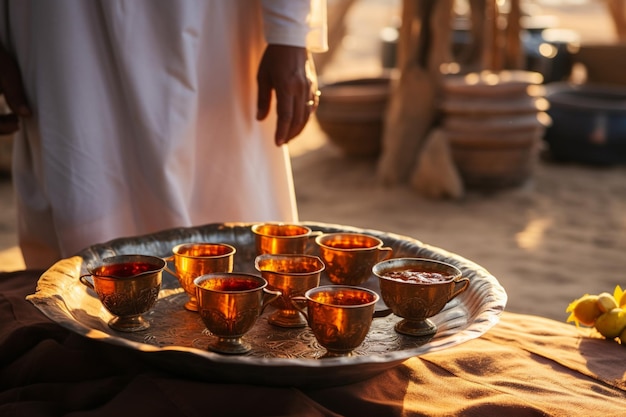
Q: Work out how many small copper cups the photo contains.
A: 8